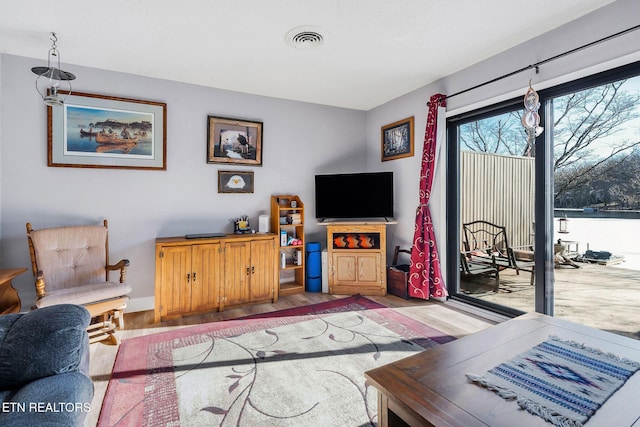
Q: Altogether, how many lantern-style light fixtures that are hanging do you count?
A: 1